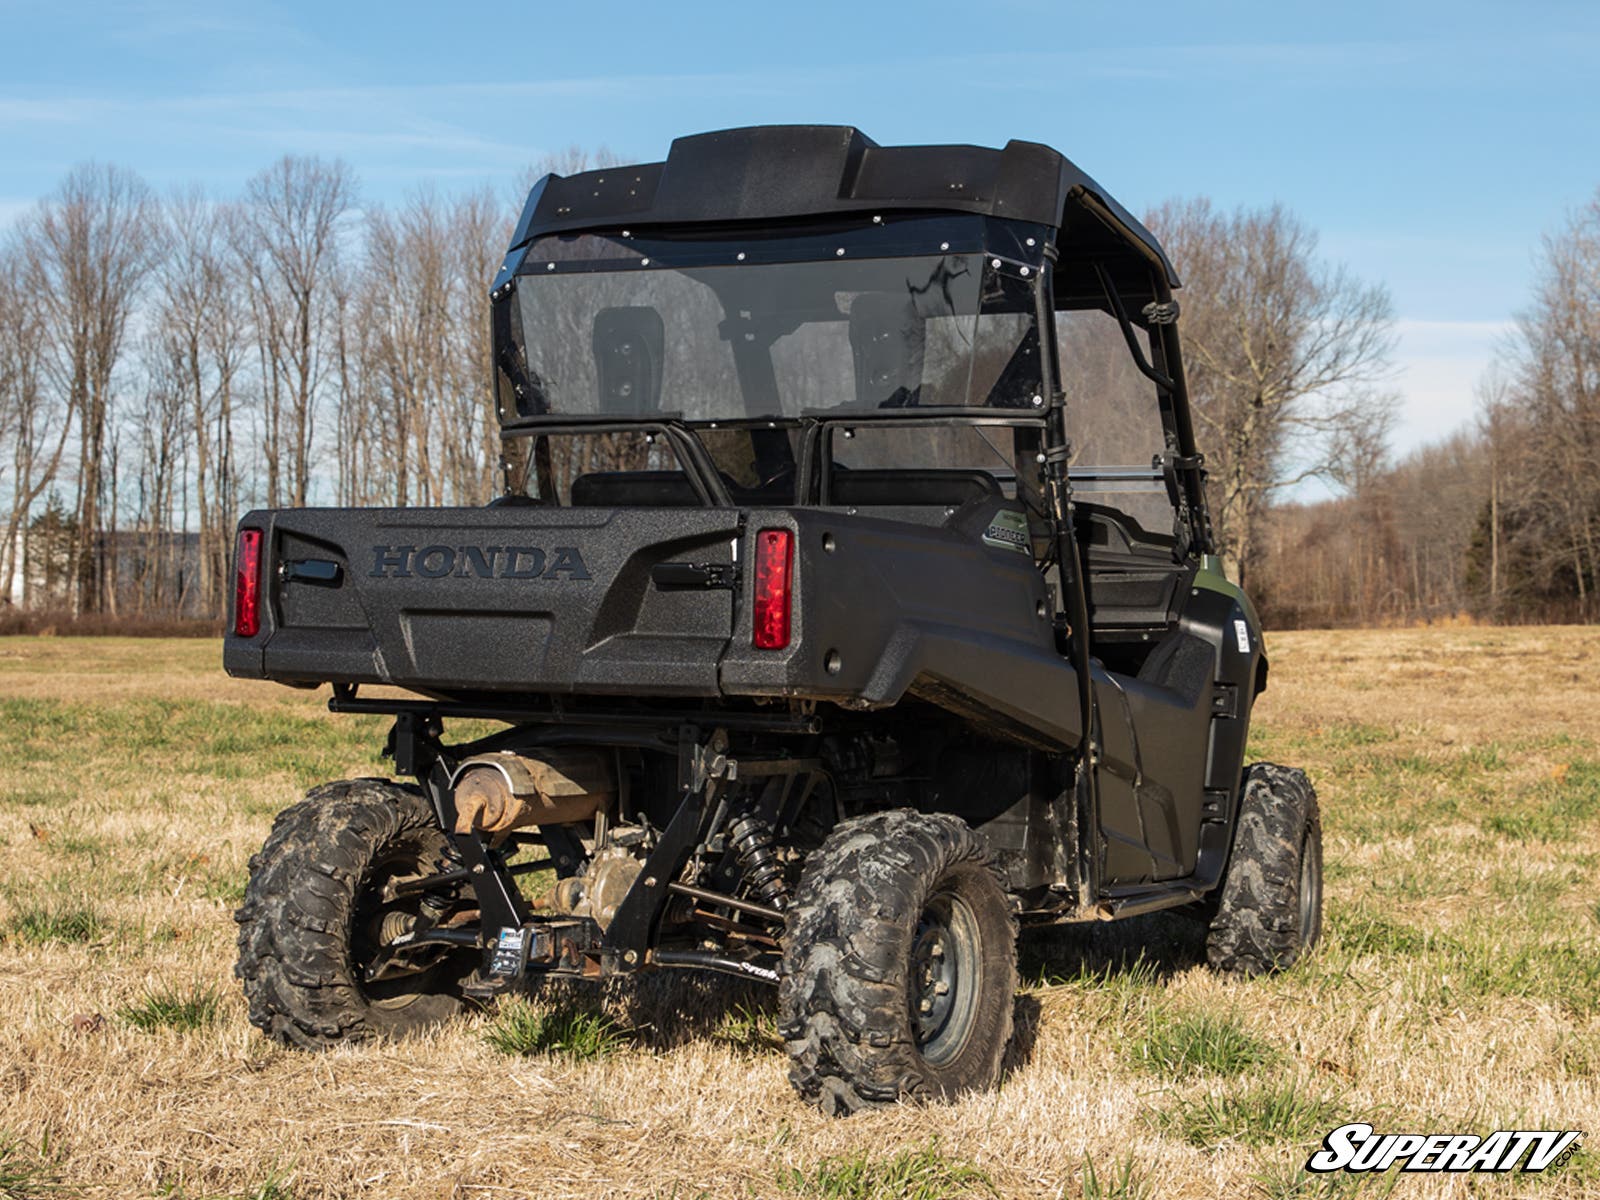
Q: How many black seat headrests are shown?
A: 2